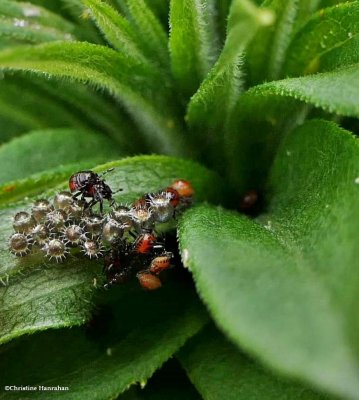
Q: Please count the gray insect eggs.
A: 15